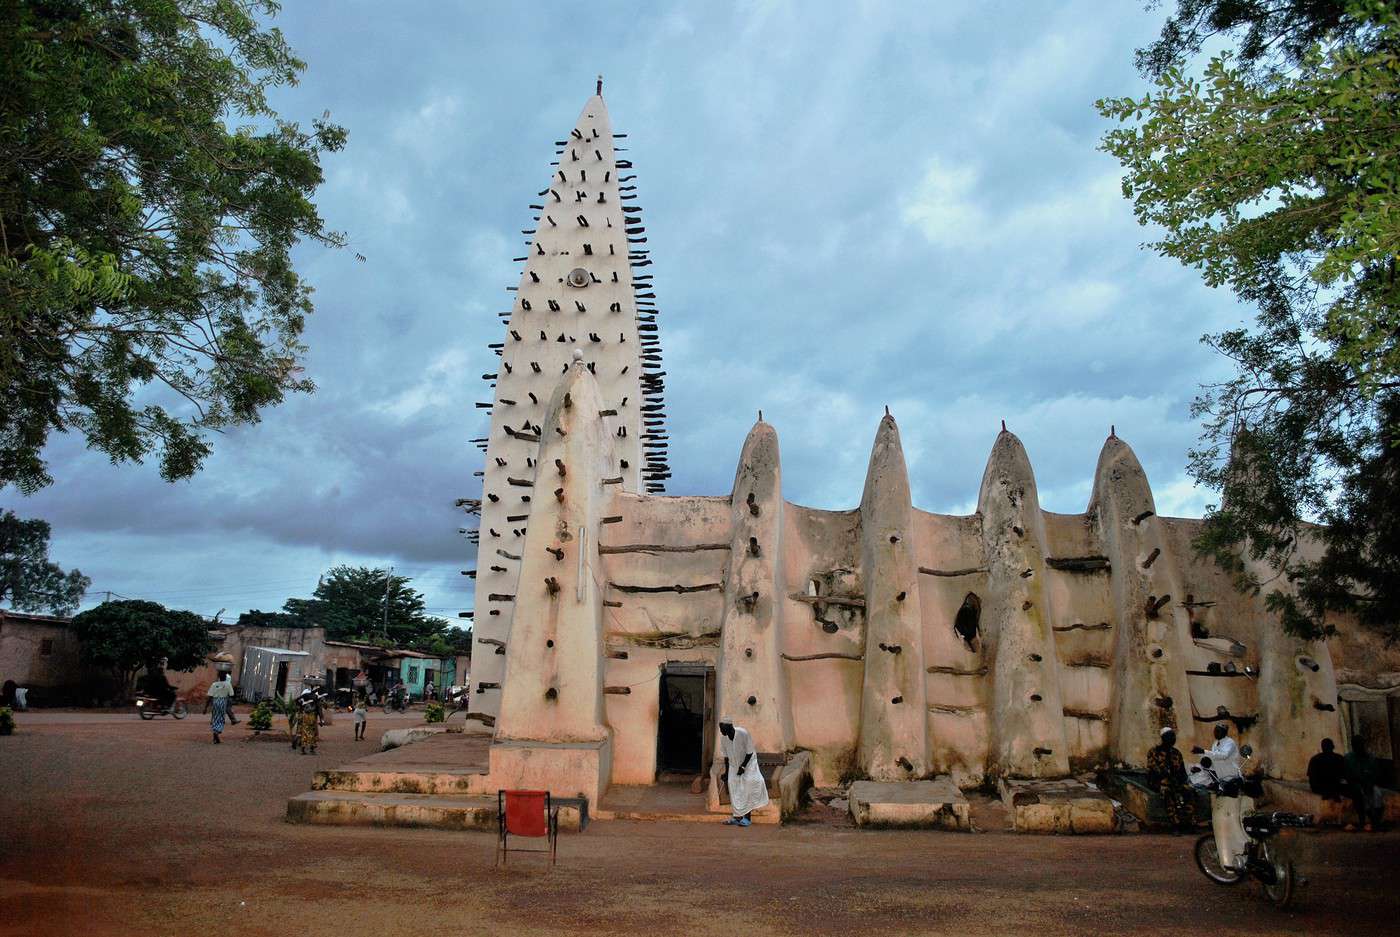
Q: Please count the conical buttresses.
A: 6